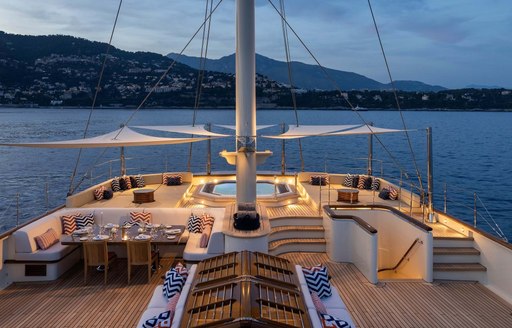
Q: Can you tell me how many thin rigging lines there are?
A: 8